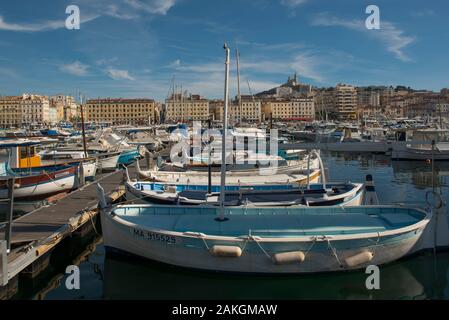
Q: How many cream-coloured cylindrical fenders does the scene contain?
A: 3